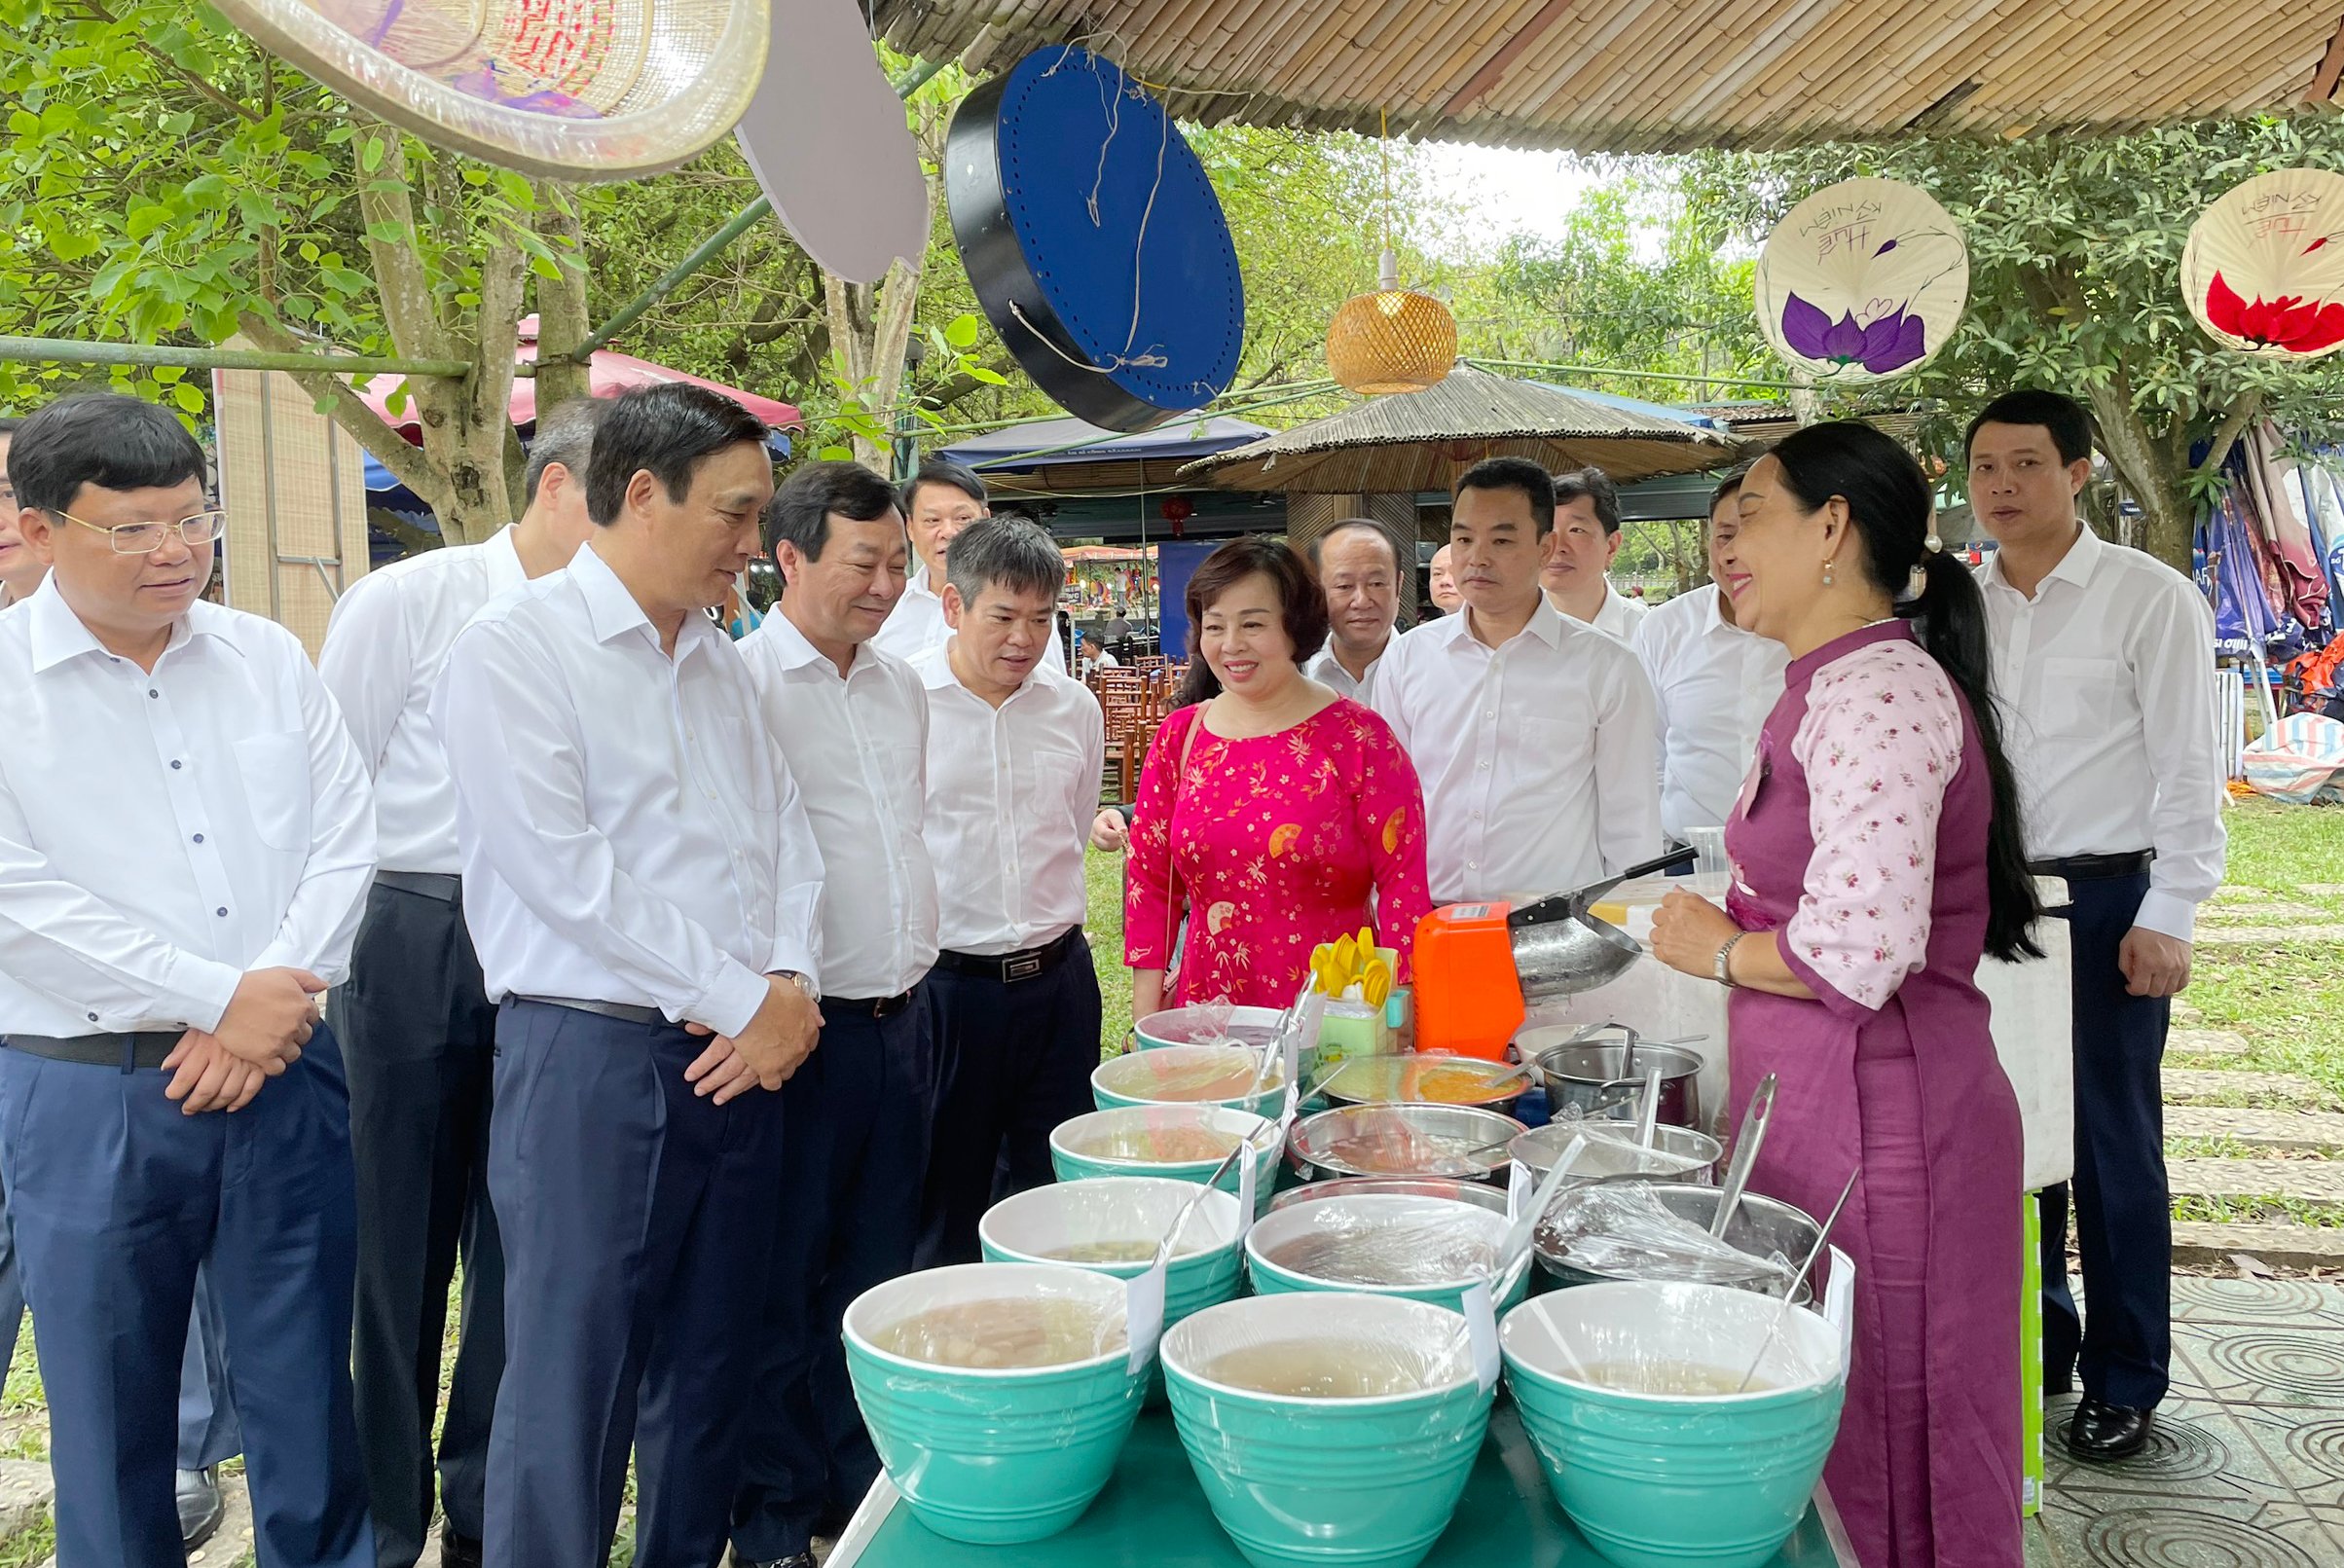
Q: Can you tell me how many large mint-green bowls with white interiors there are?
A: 8